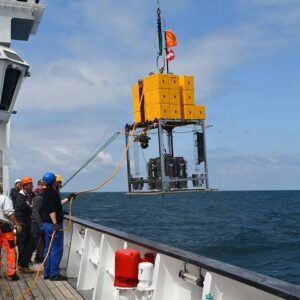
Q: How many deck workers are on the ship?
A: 6